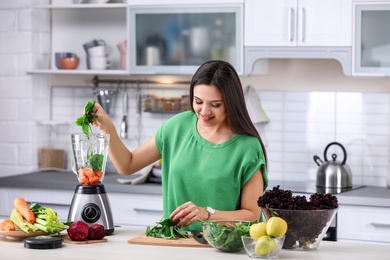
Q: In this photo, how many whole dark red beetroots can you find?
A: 2